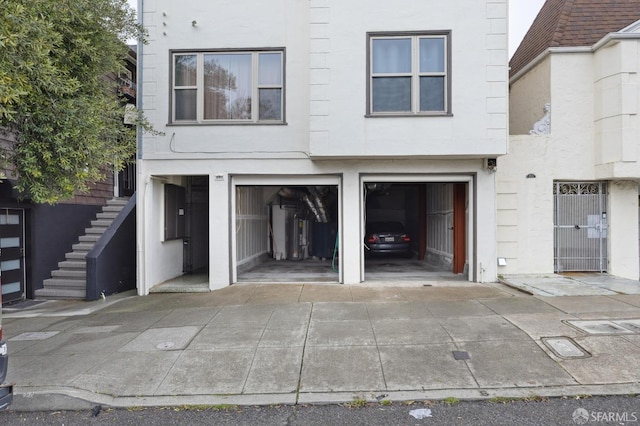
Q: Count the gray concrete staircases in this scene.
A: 1